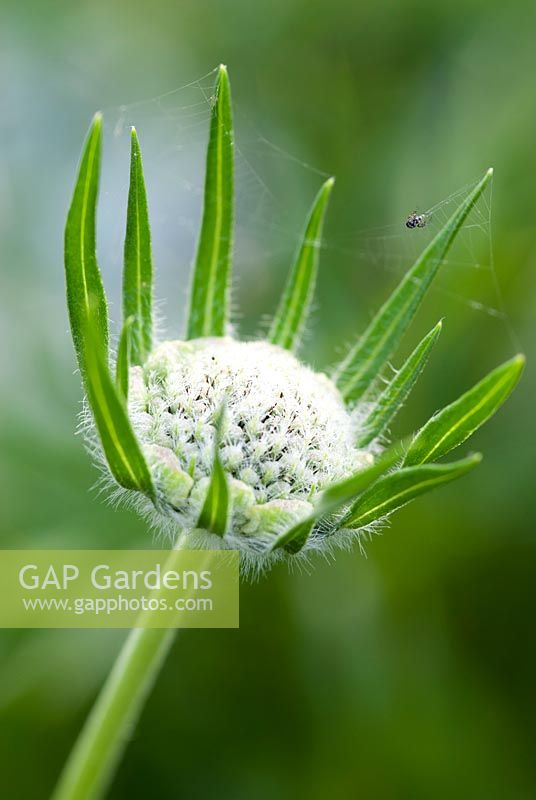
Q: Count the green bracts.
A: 12